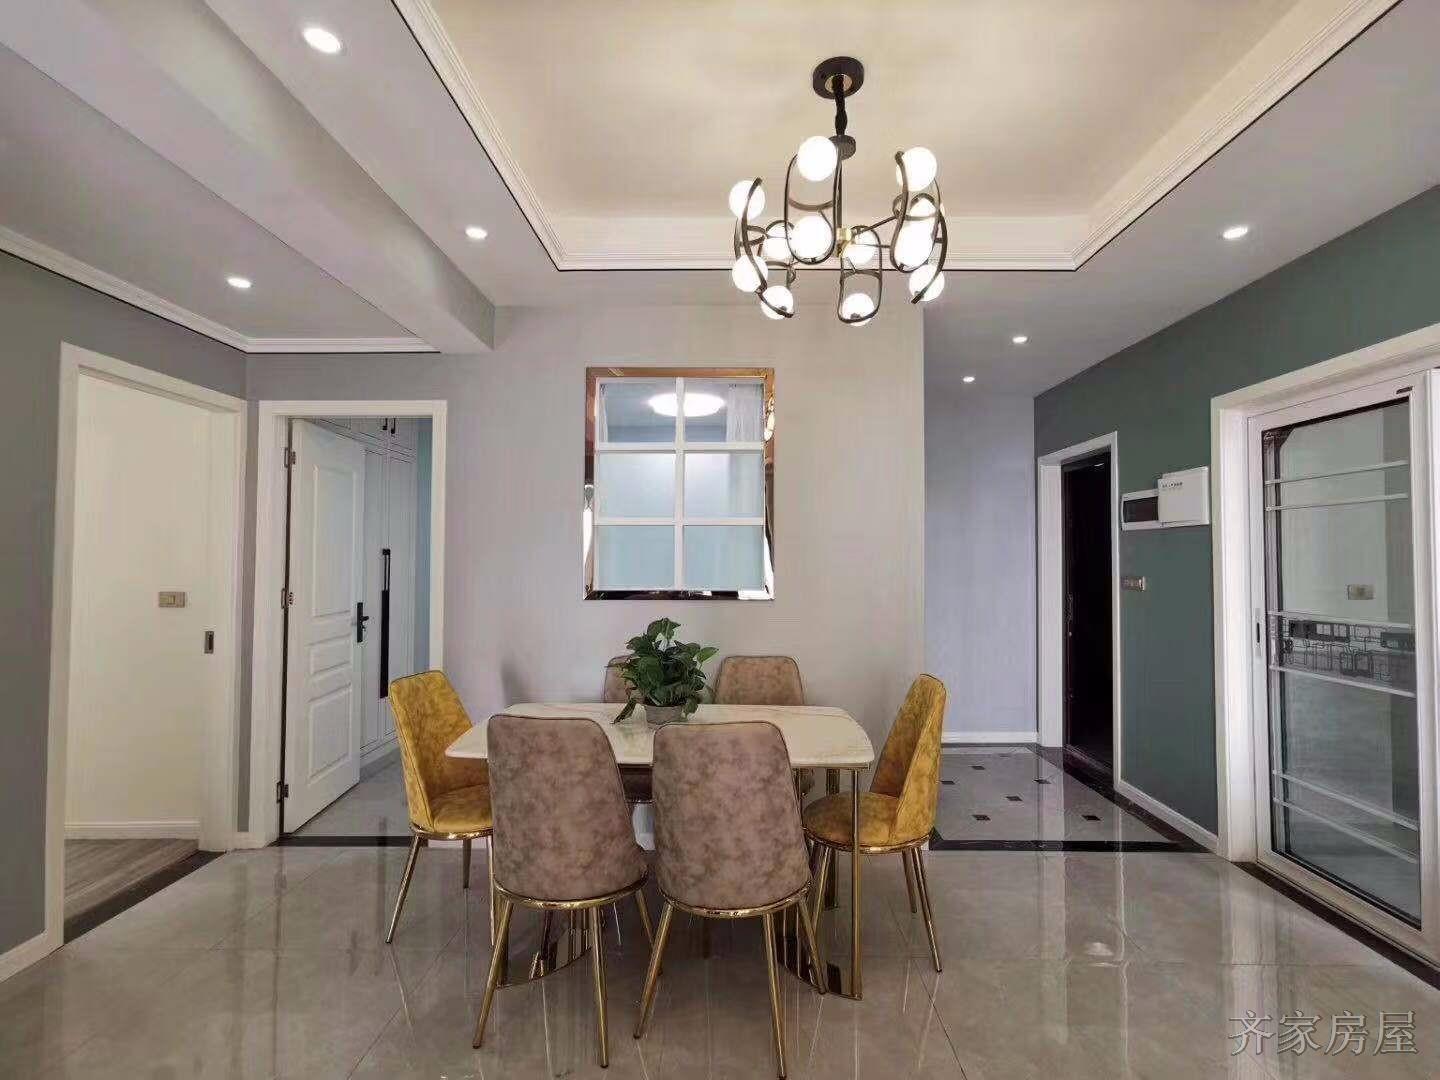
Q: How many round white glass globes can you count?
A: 12